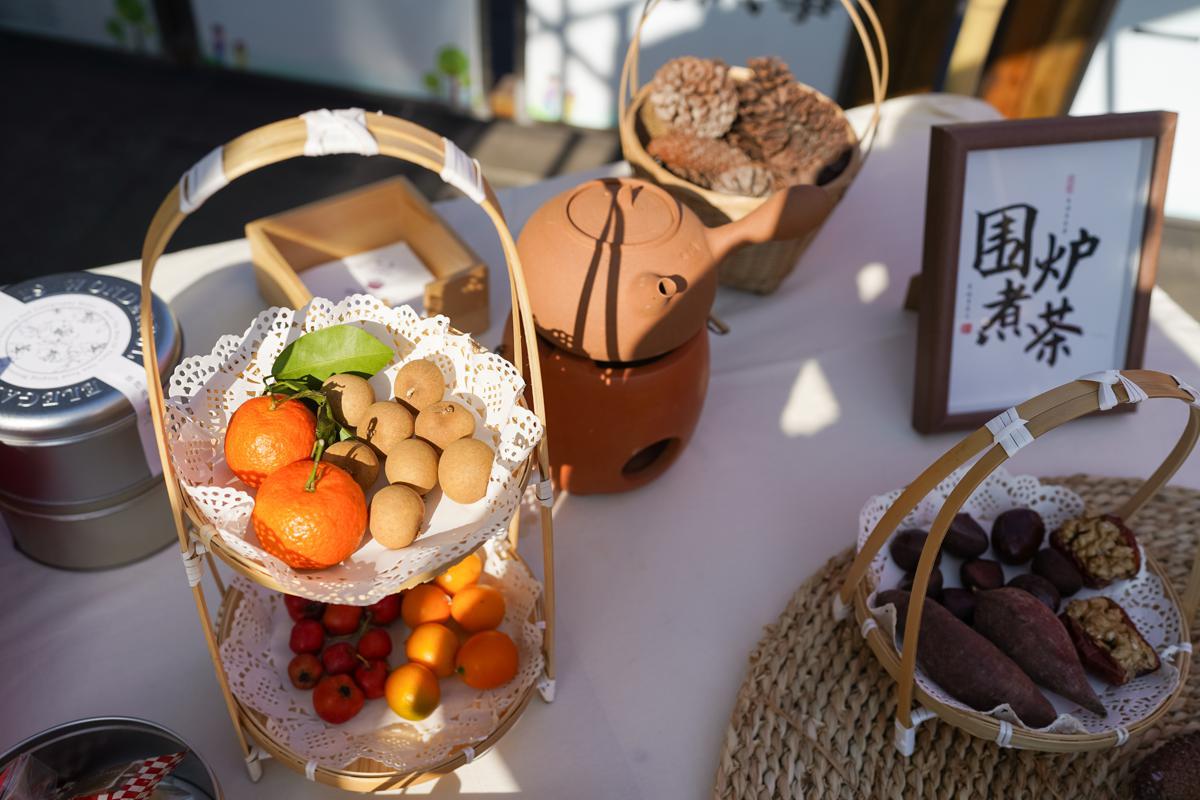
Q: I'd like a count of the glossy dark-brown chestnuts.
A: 8